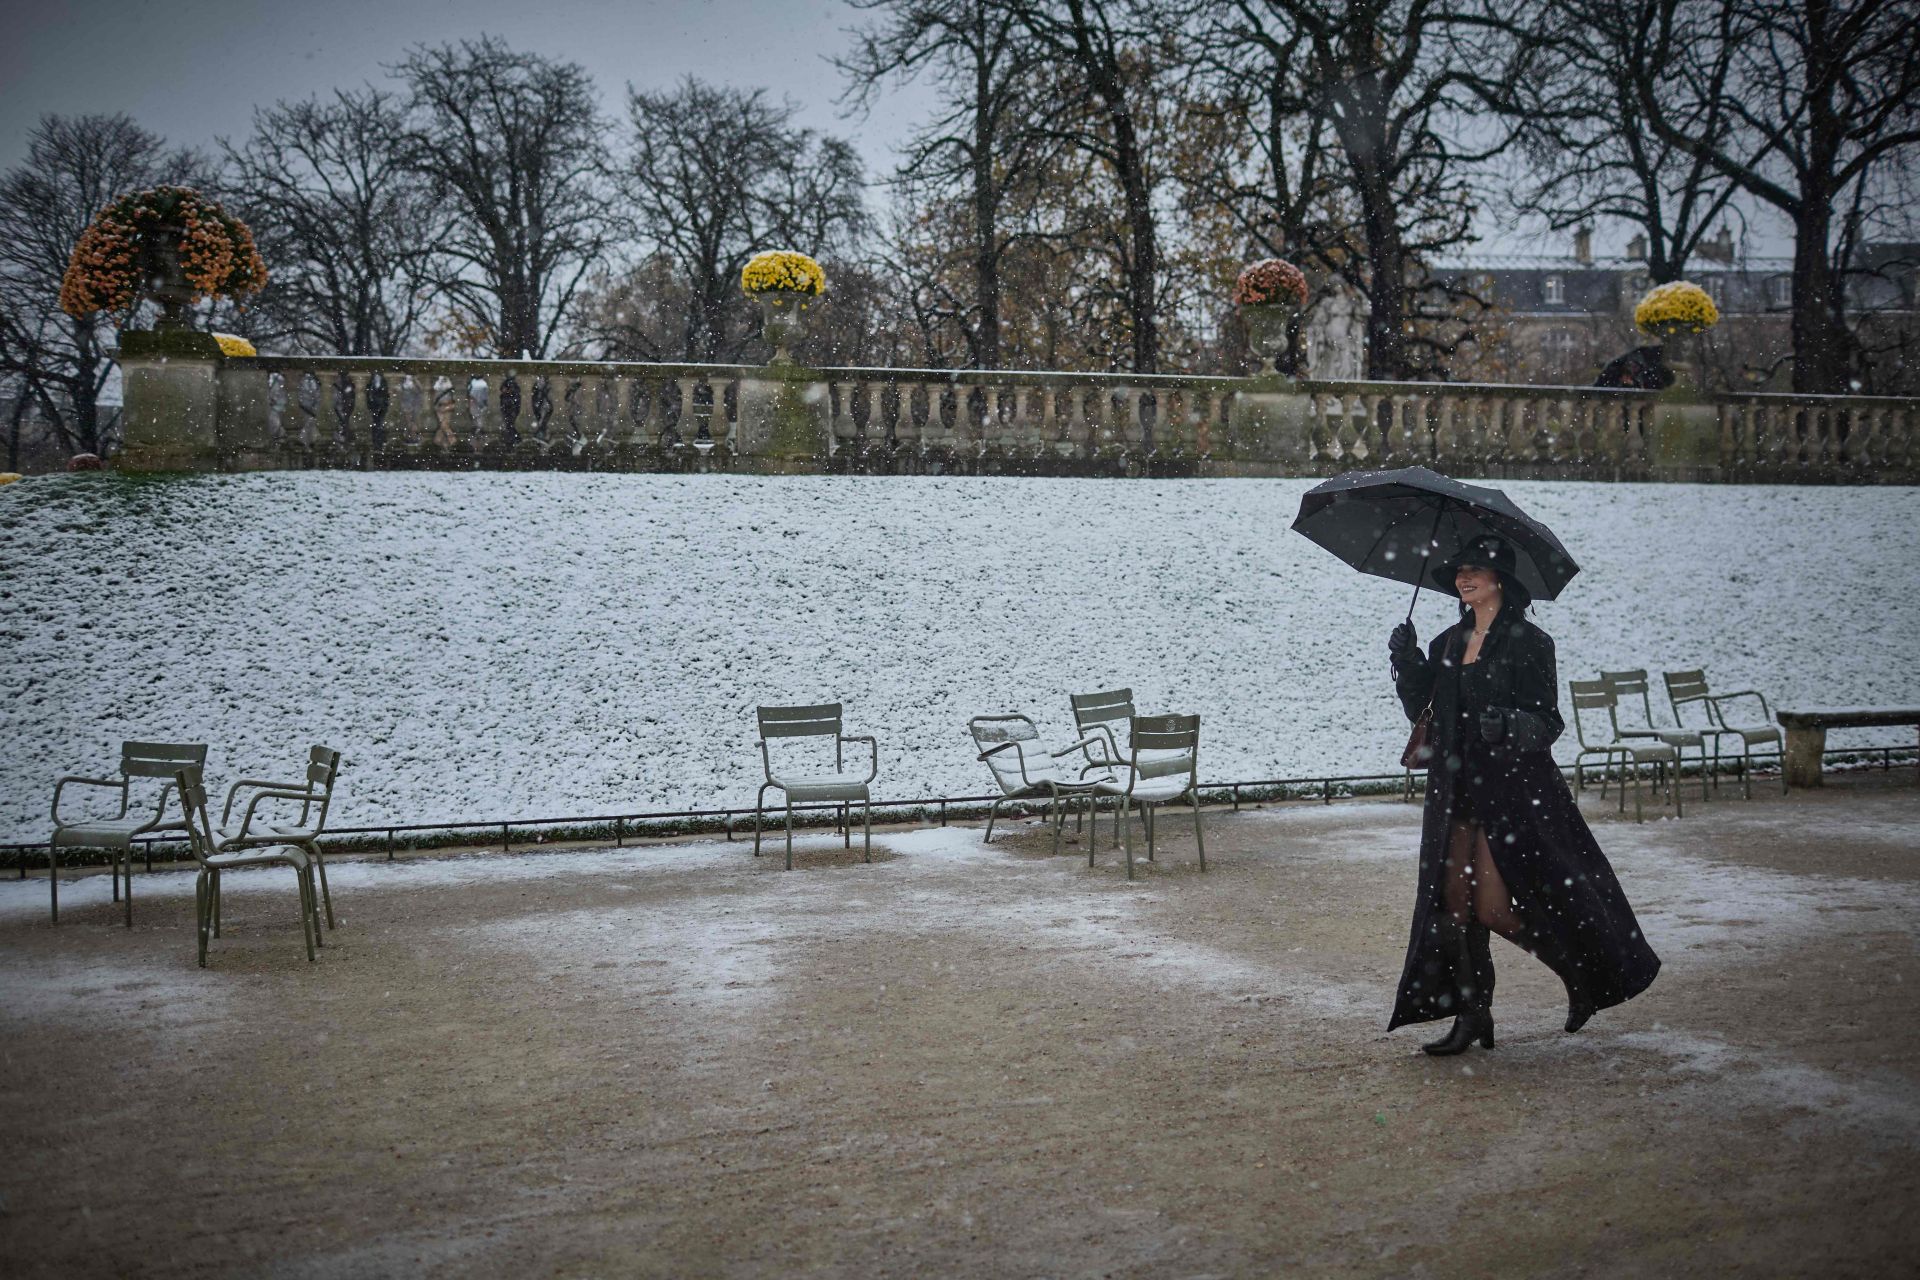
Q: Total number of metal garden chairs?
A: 10